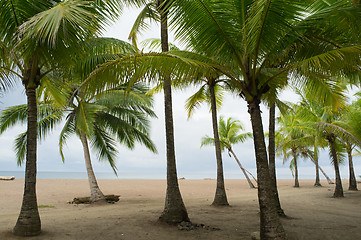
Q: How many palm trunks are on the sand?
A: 12